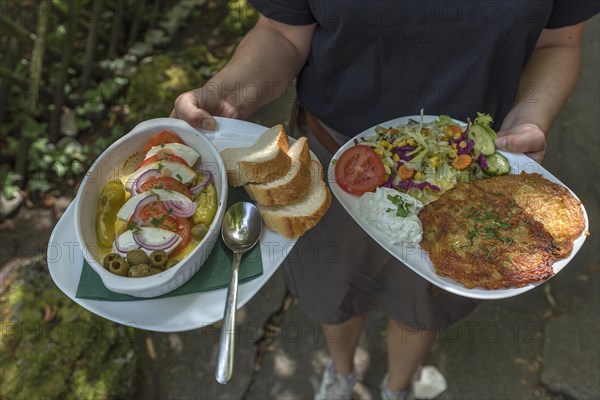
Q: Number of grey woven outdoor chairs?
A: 0